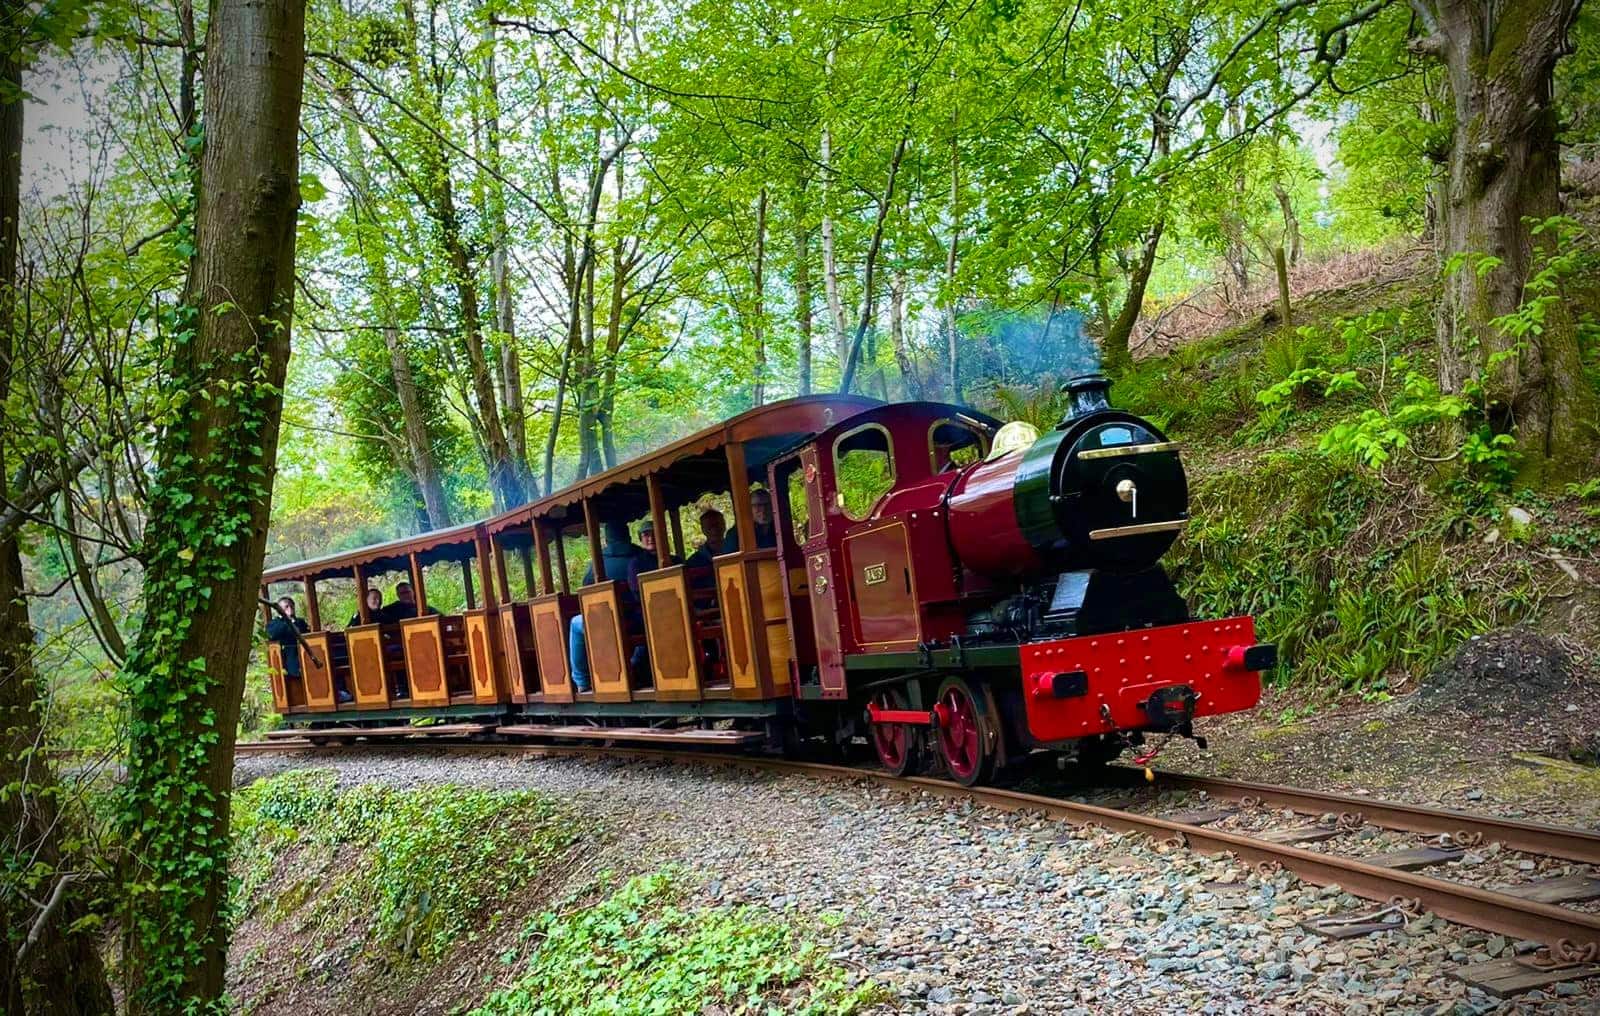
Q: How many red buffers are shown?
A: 2